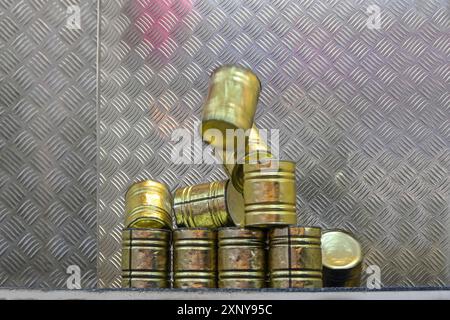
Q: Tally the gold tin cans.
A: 10